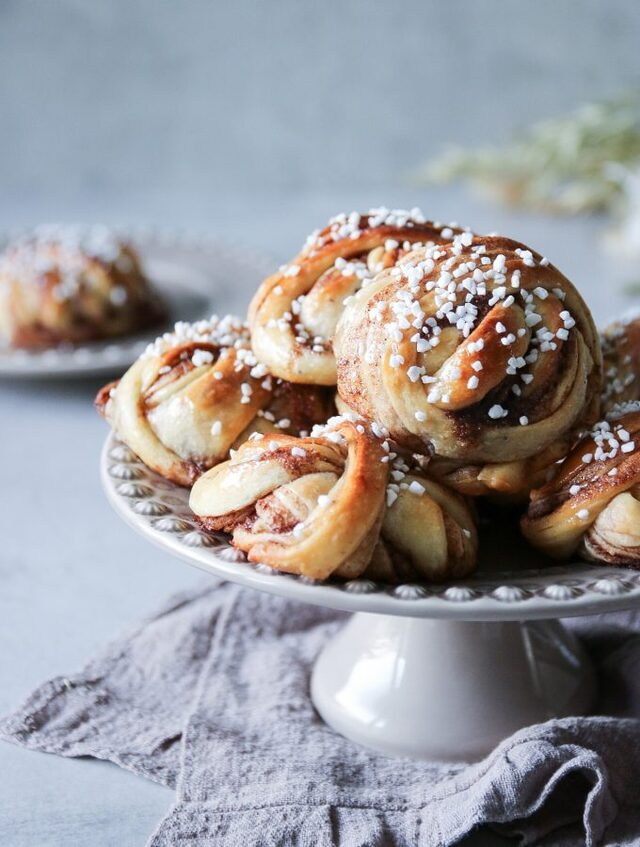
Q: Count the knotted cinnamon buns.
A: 7